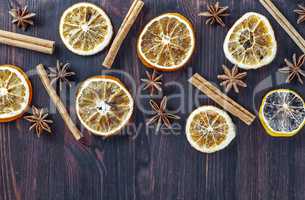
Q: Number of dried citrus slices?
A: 7